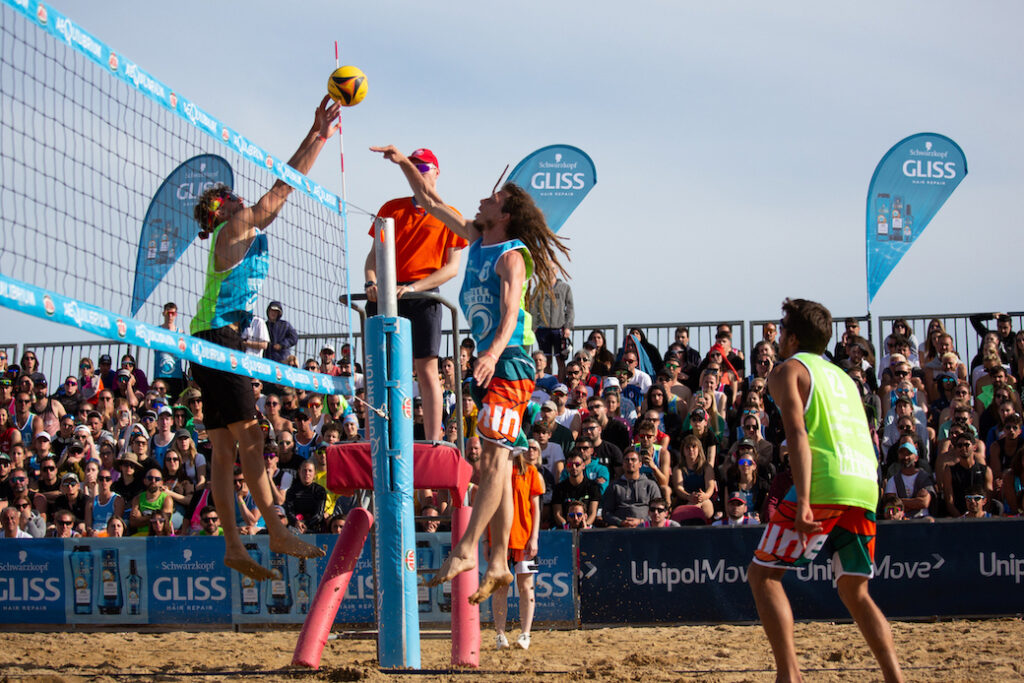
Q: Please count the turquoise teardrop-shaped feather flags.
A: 3